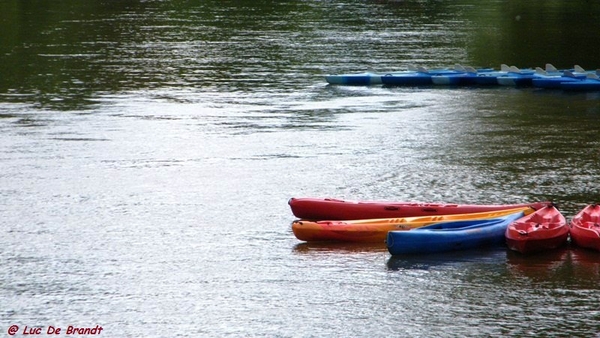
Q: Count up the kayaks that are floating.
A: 12